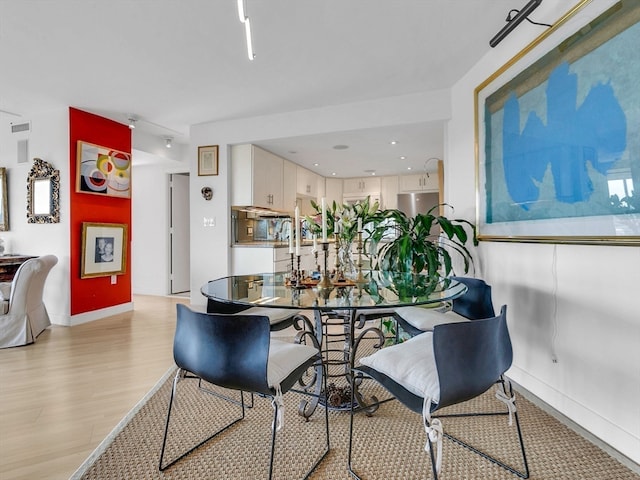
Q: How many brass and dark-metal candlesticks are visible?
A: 6